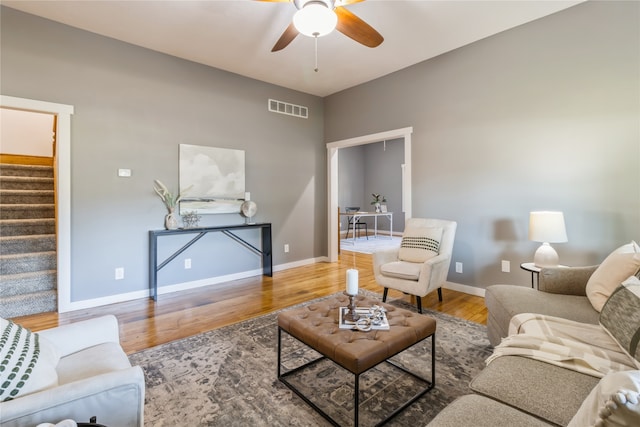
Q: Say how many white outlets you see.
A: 5